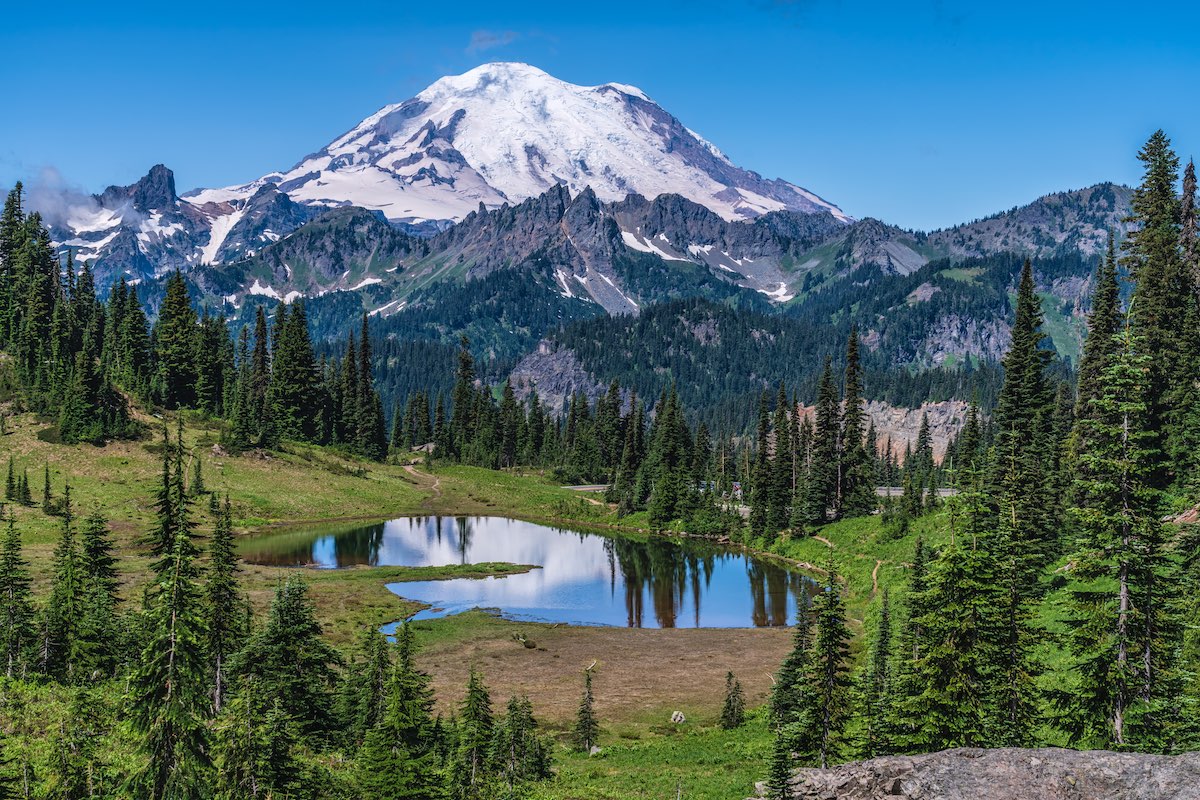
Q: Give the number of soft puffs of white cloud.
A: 2